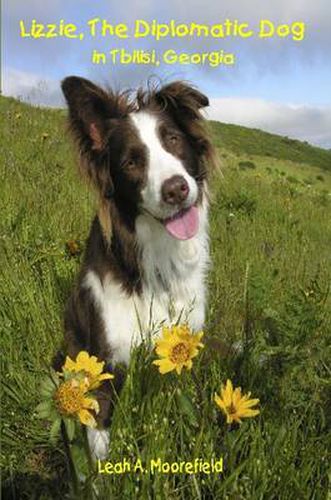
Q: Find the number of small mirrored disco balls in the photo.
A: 0